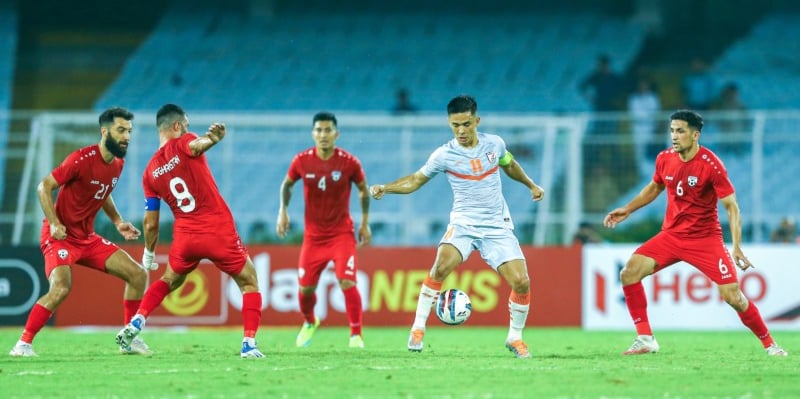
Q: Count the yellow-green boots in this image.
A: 2